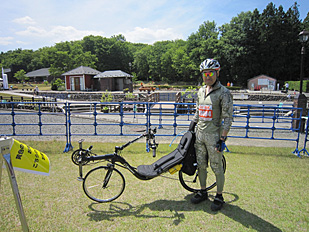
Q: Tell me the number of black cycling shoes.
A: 2